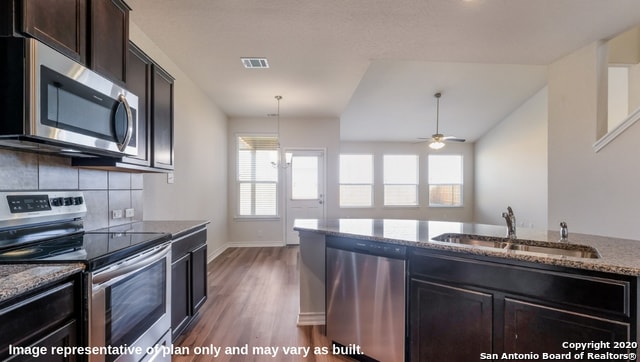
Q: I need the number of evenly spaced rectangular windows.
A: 3